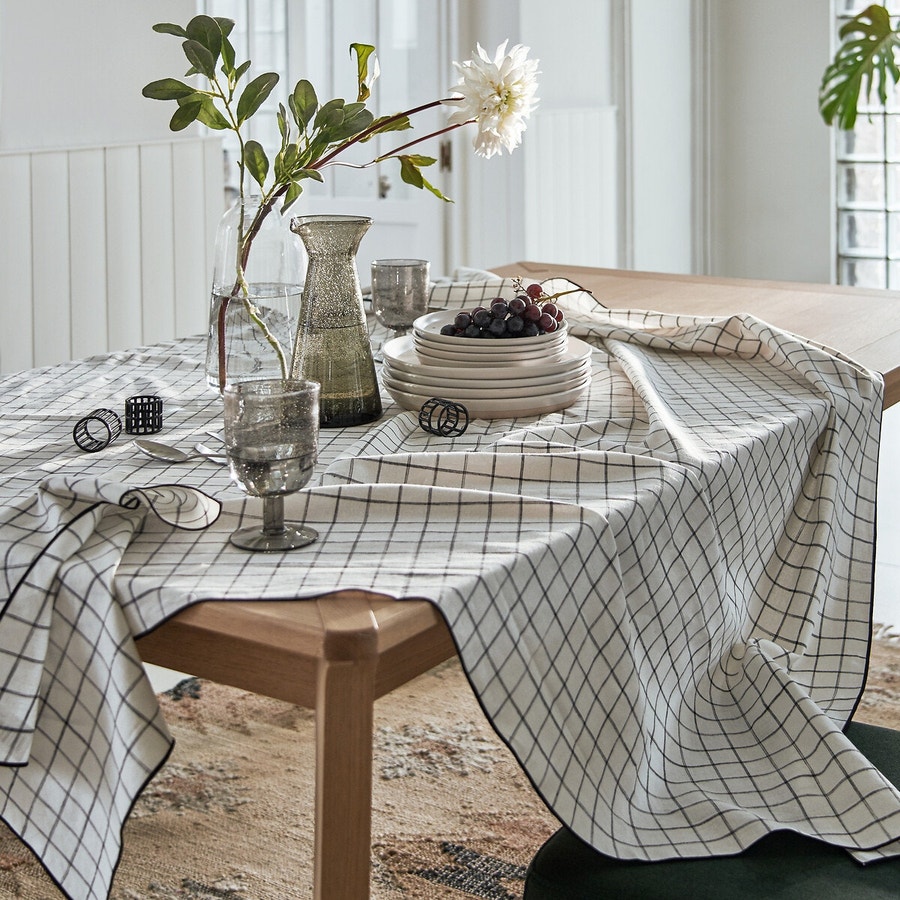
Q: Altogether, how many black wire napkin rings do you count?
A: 3